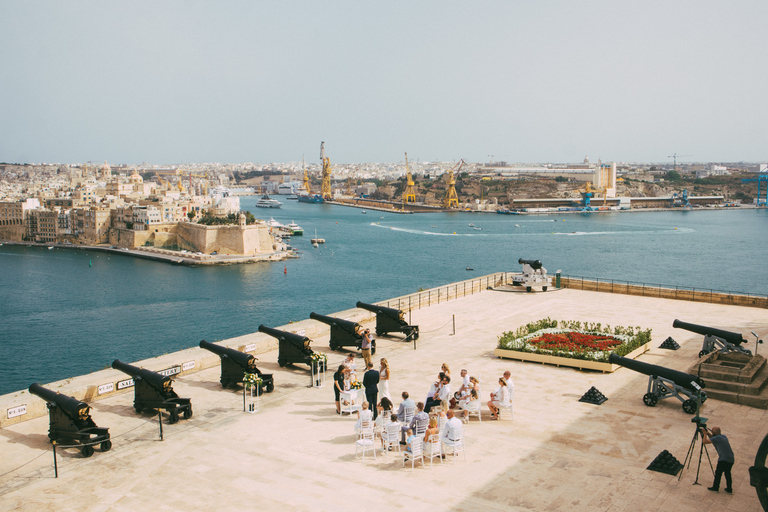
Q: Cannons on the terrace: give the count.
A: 9